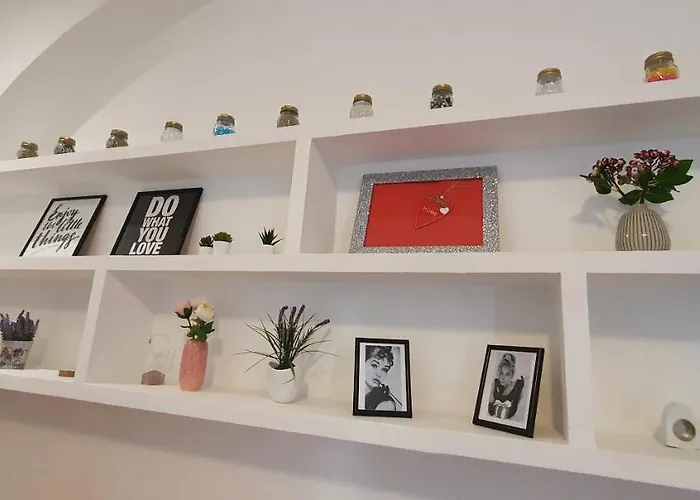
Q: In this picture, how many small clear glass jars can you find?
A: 10